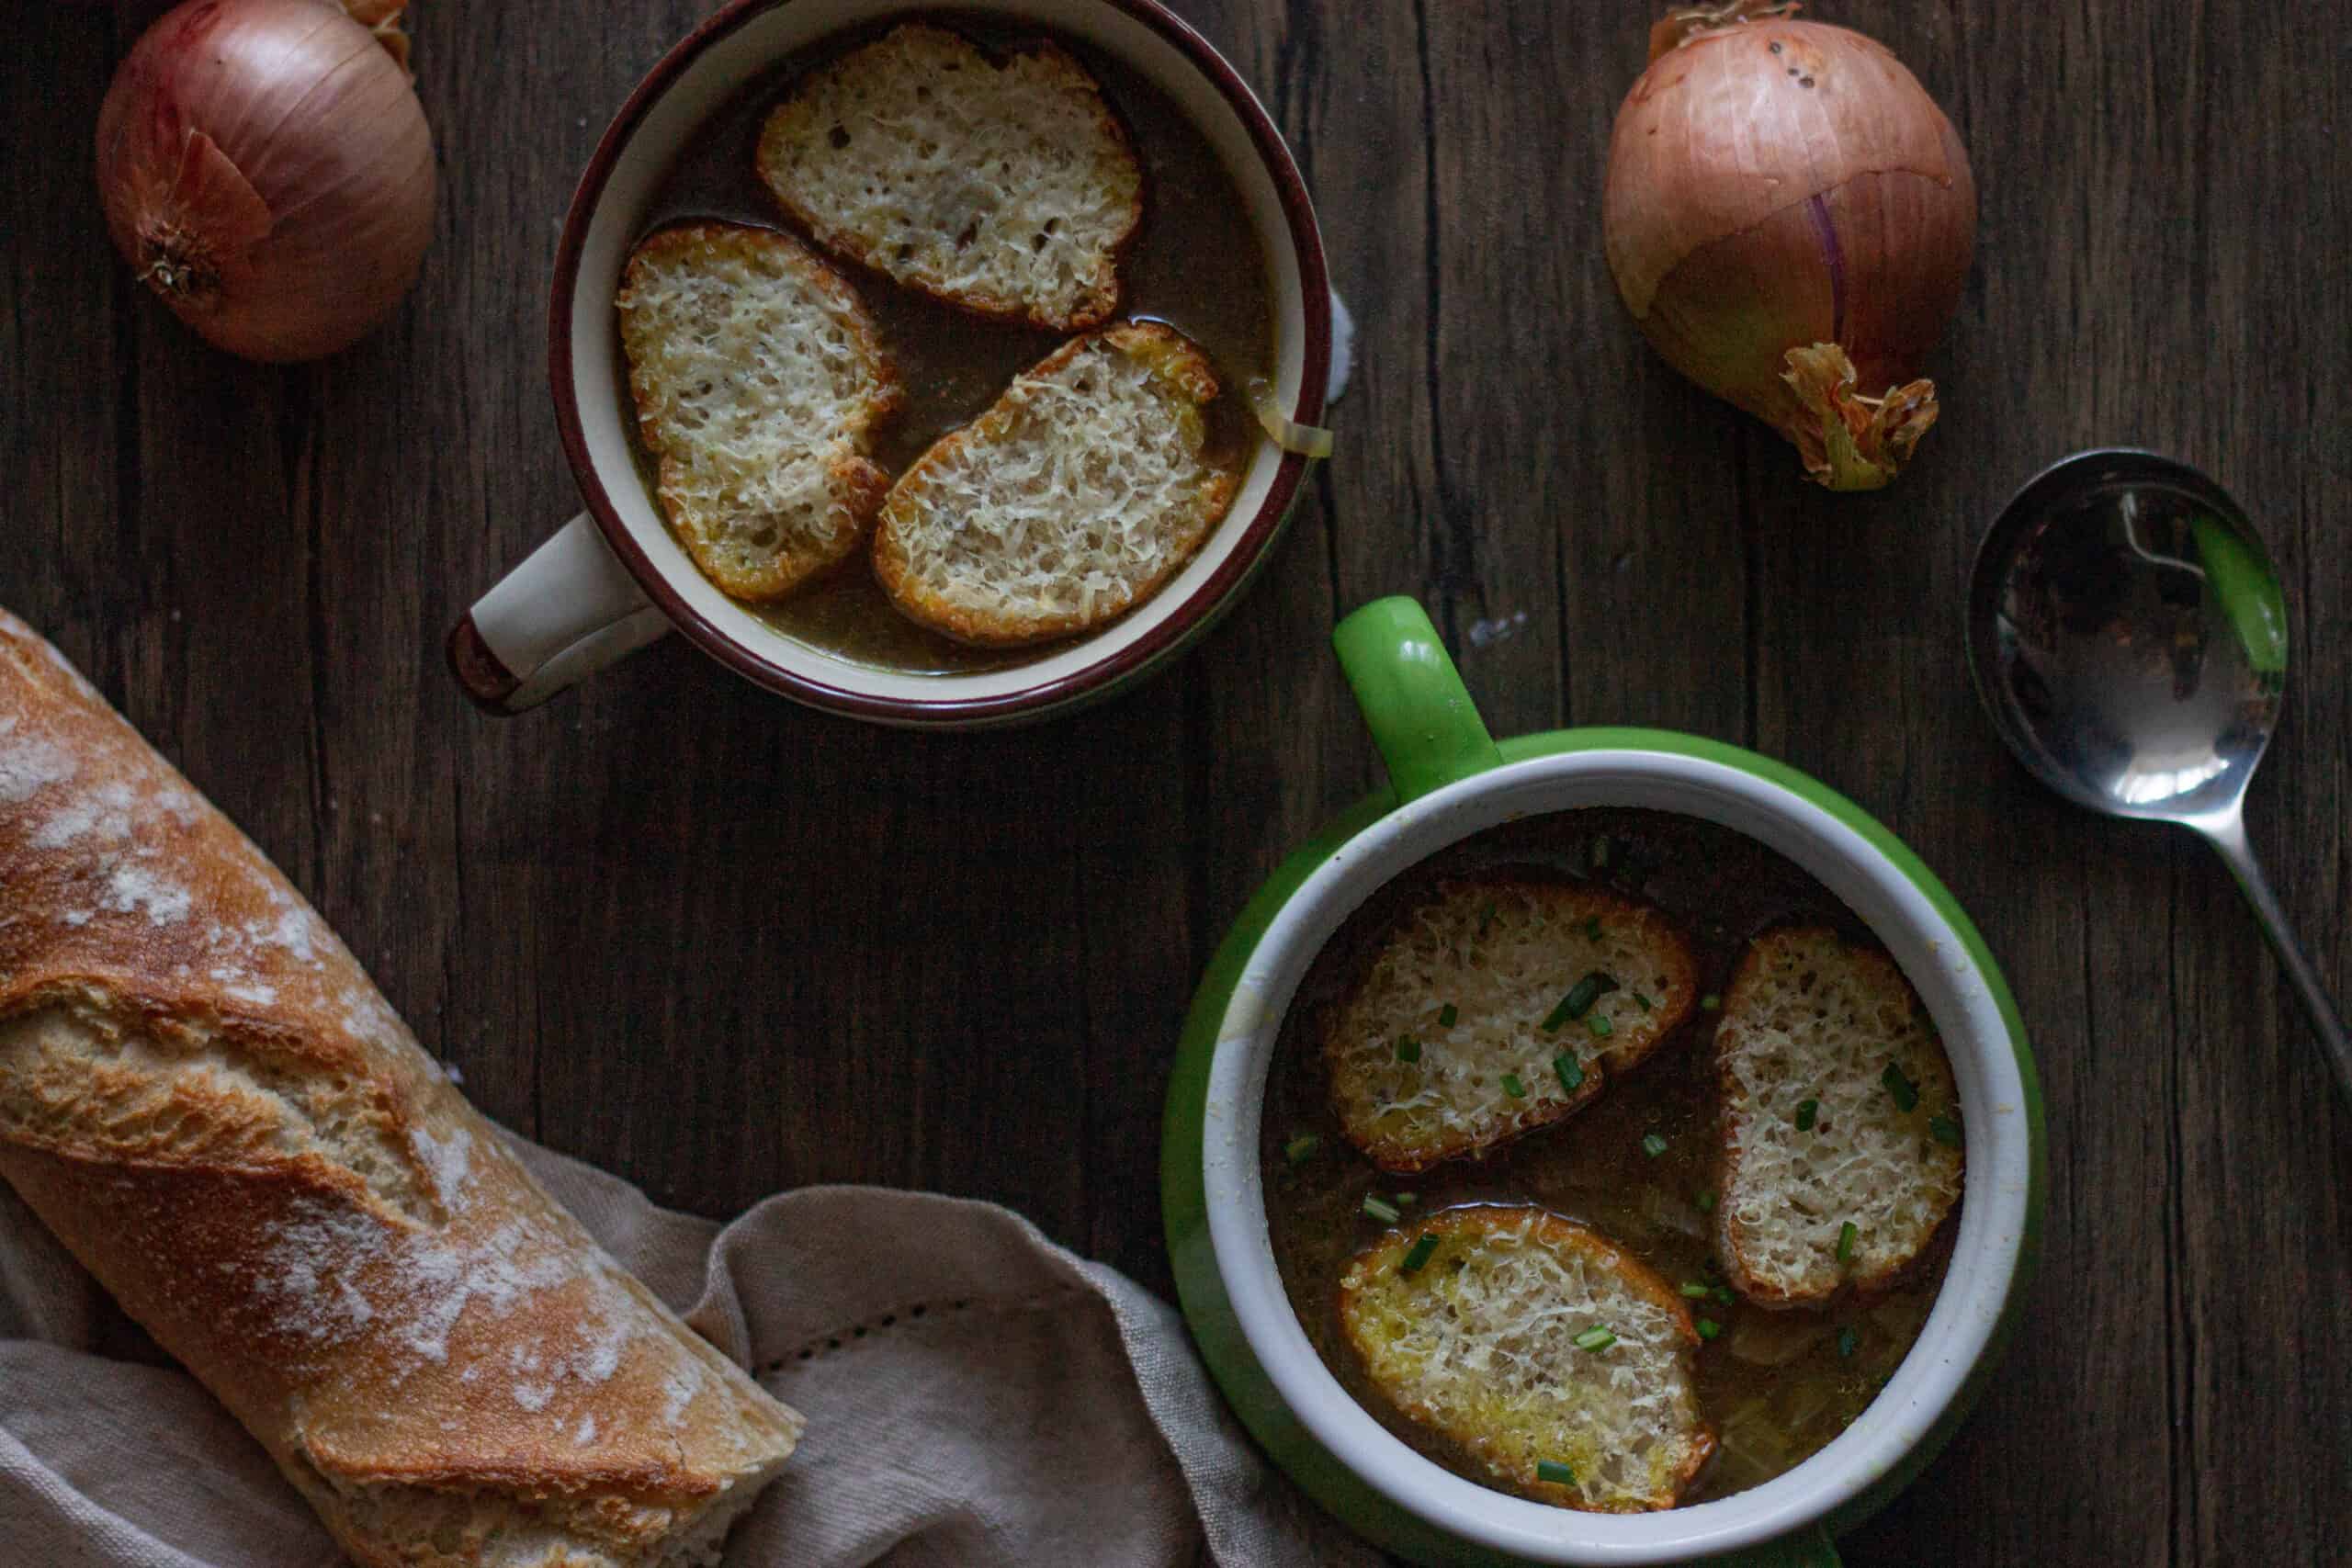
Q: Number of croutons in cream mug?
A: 3